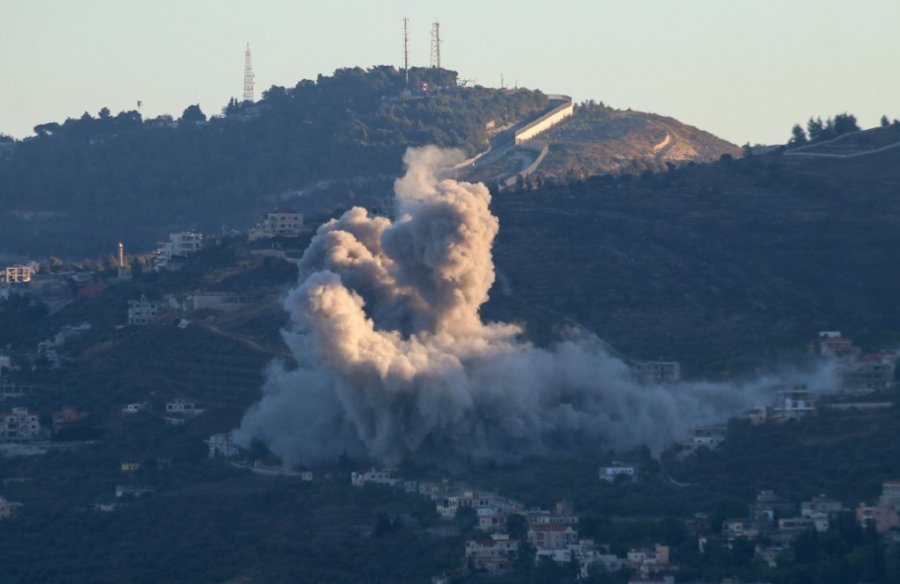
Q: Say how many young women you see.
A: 0